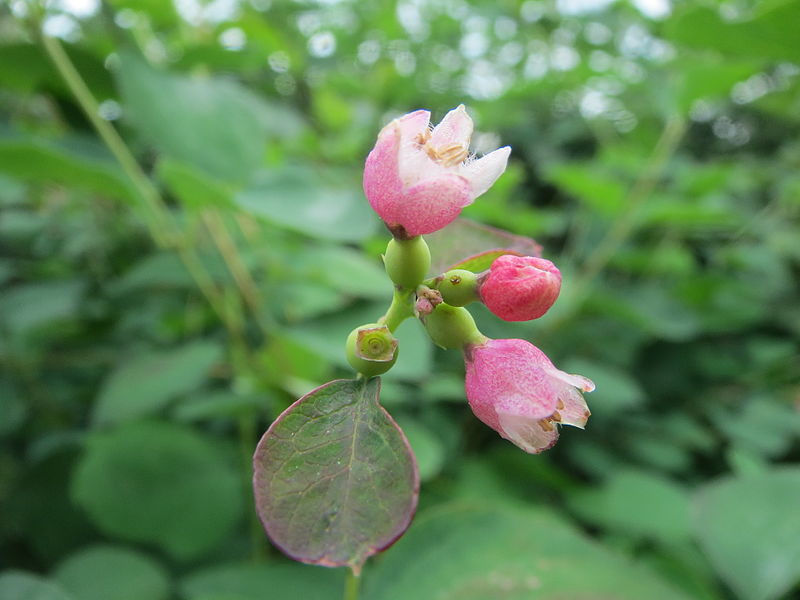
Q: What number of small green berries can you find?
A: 4